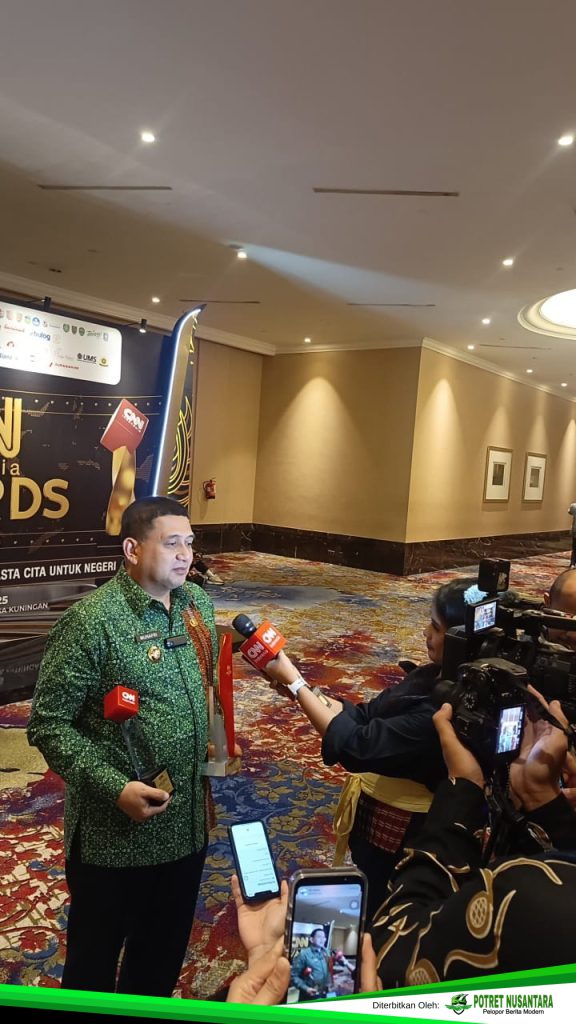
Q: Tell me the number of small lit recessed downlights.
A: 10